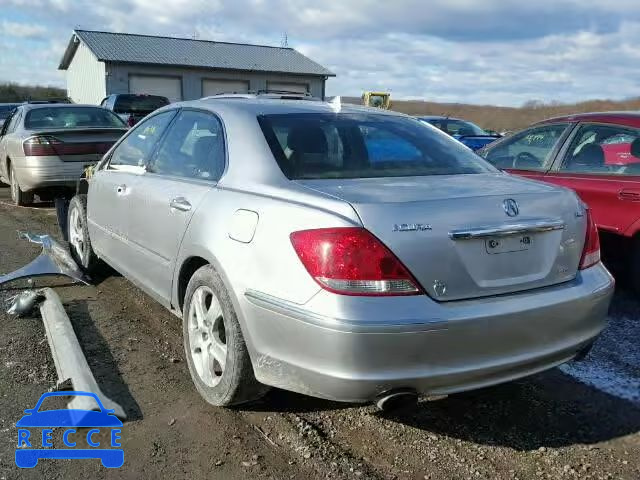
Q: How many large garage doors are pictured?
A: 3